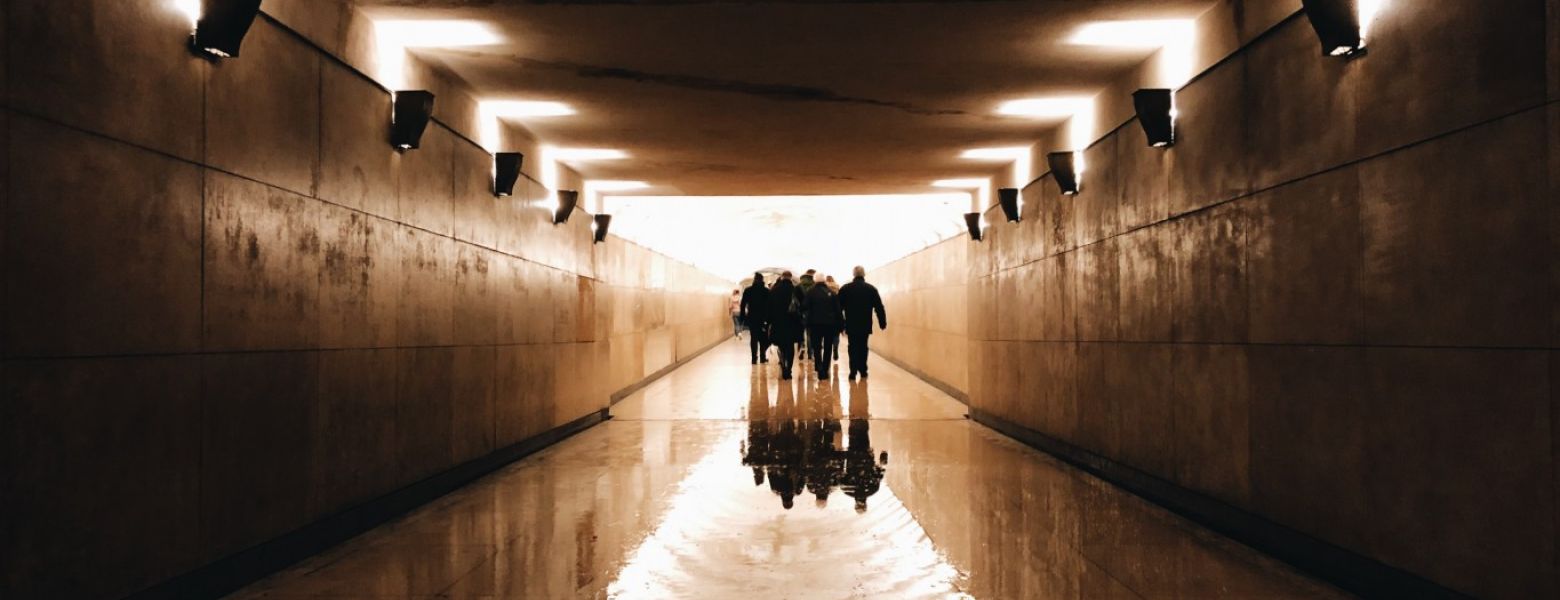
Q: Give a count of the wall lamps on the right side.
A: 5